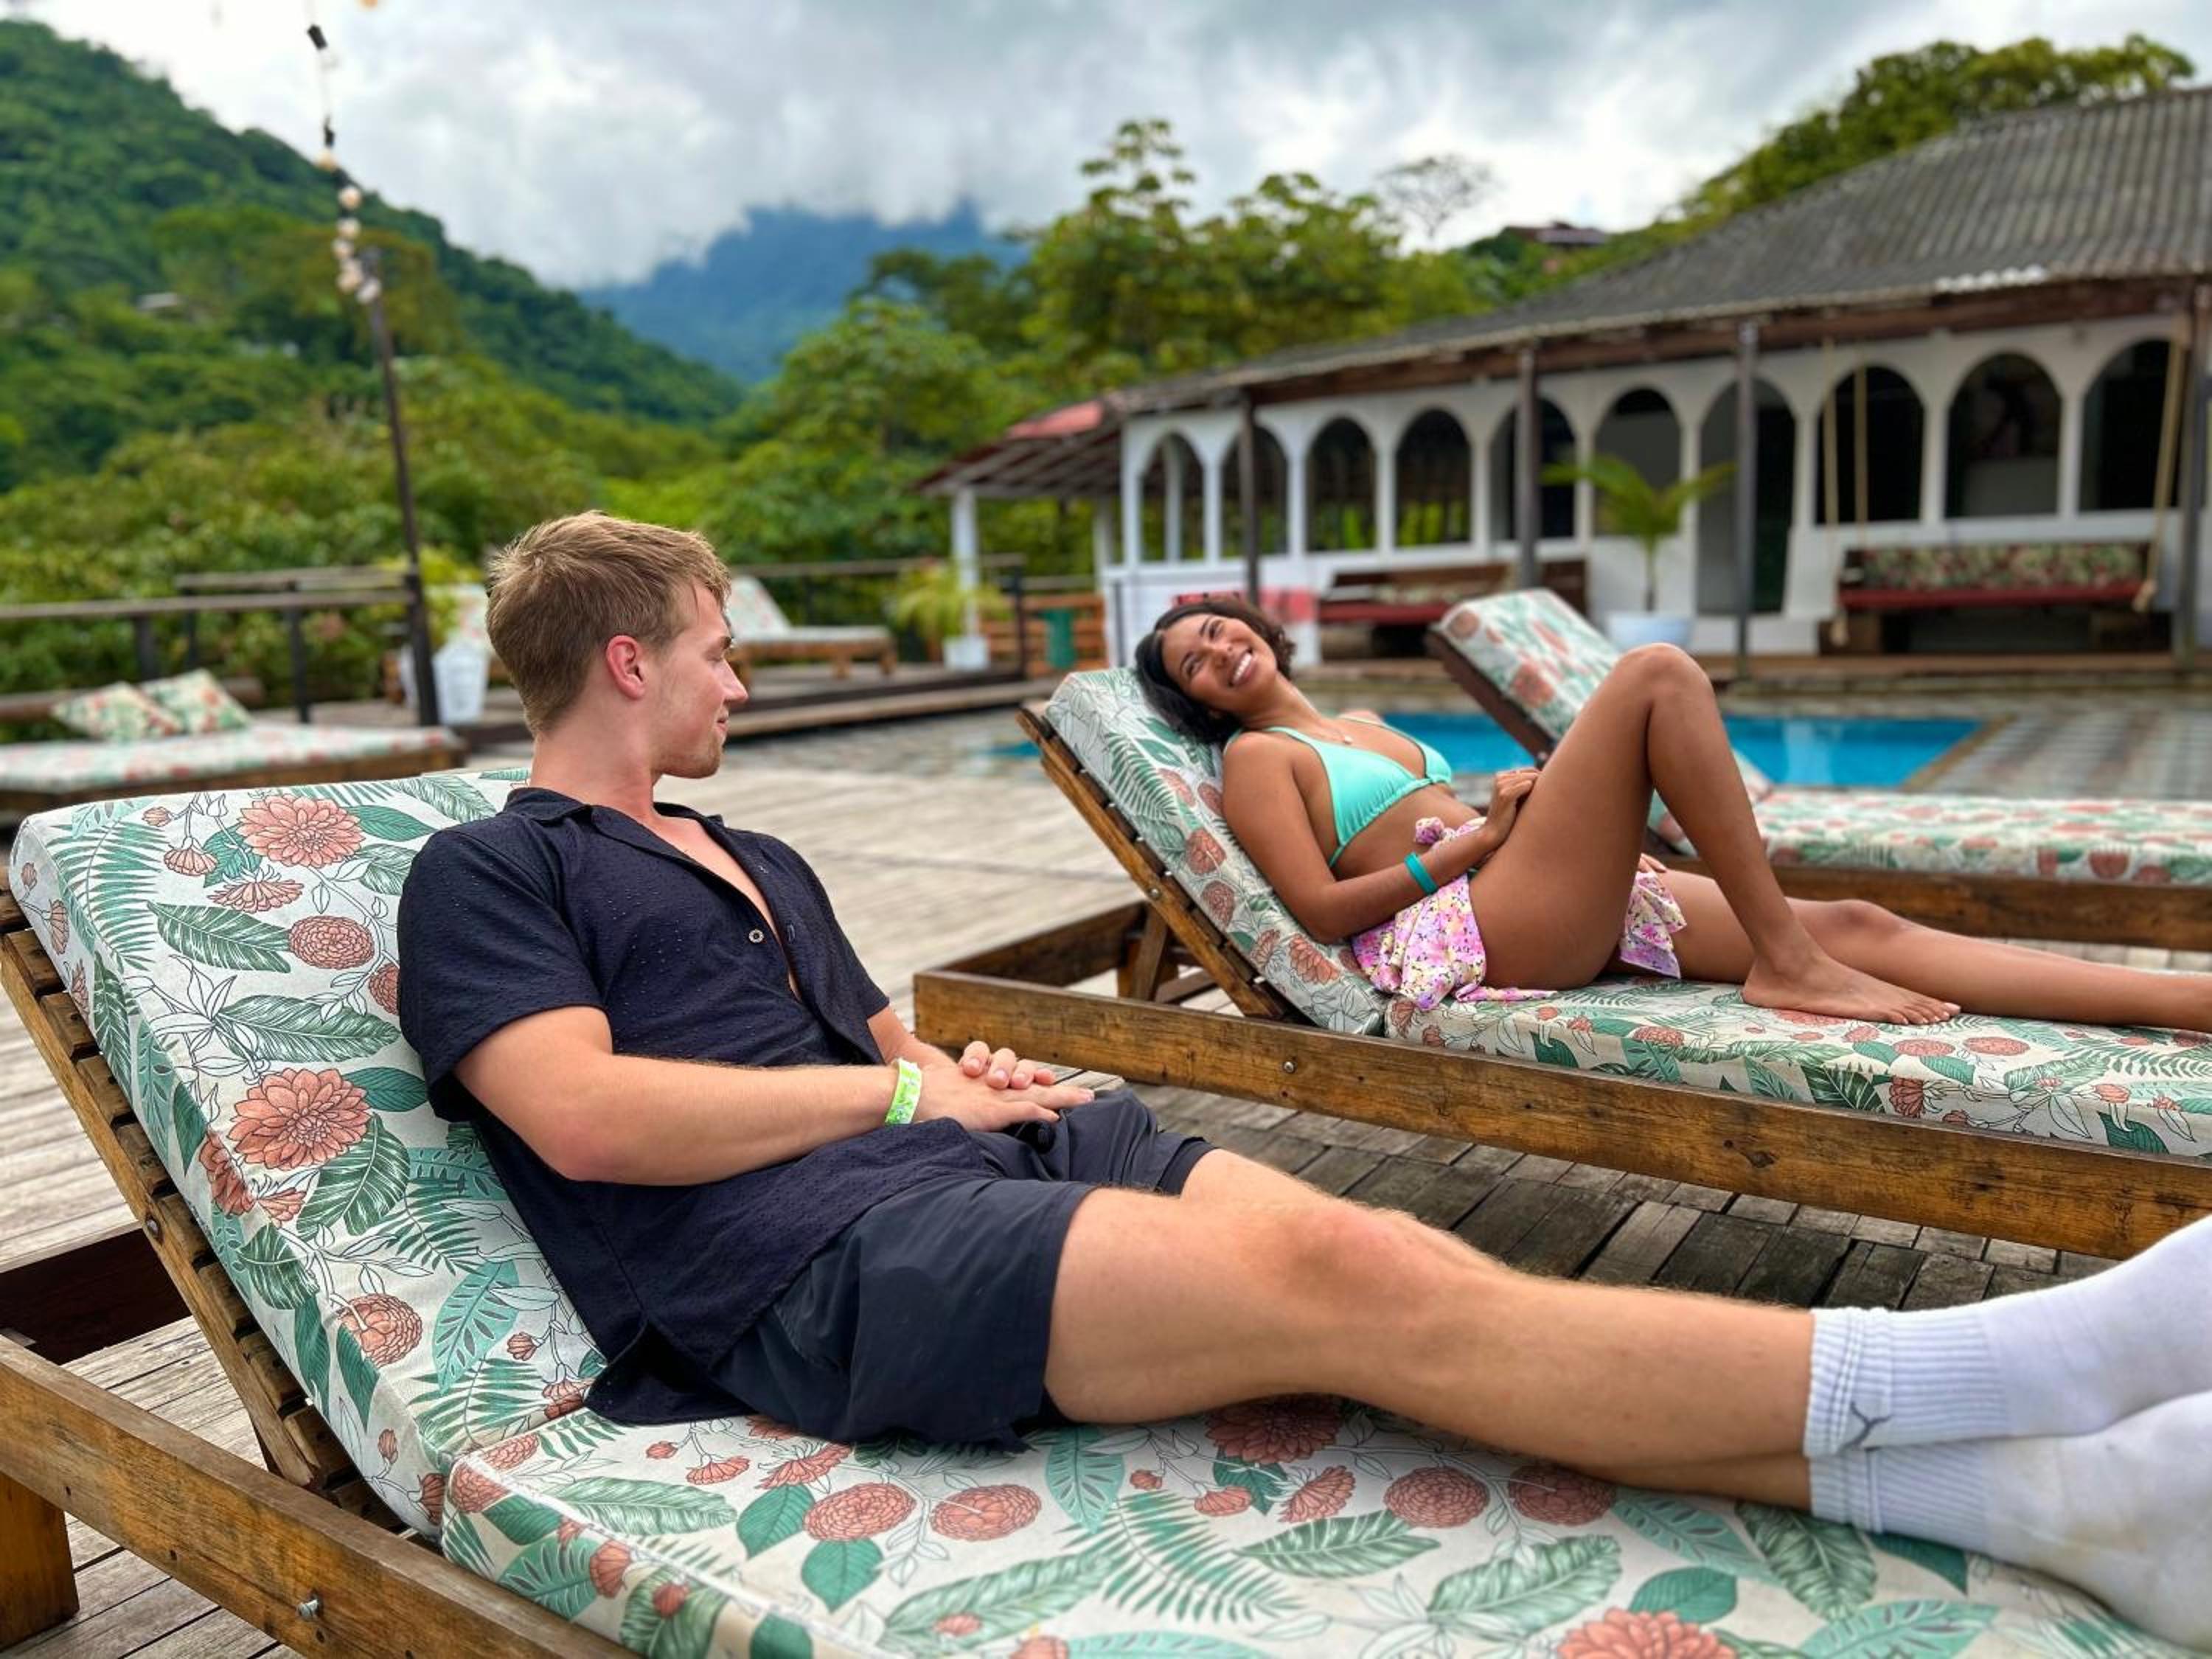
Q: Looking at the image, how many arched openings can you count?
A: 10